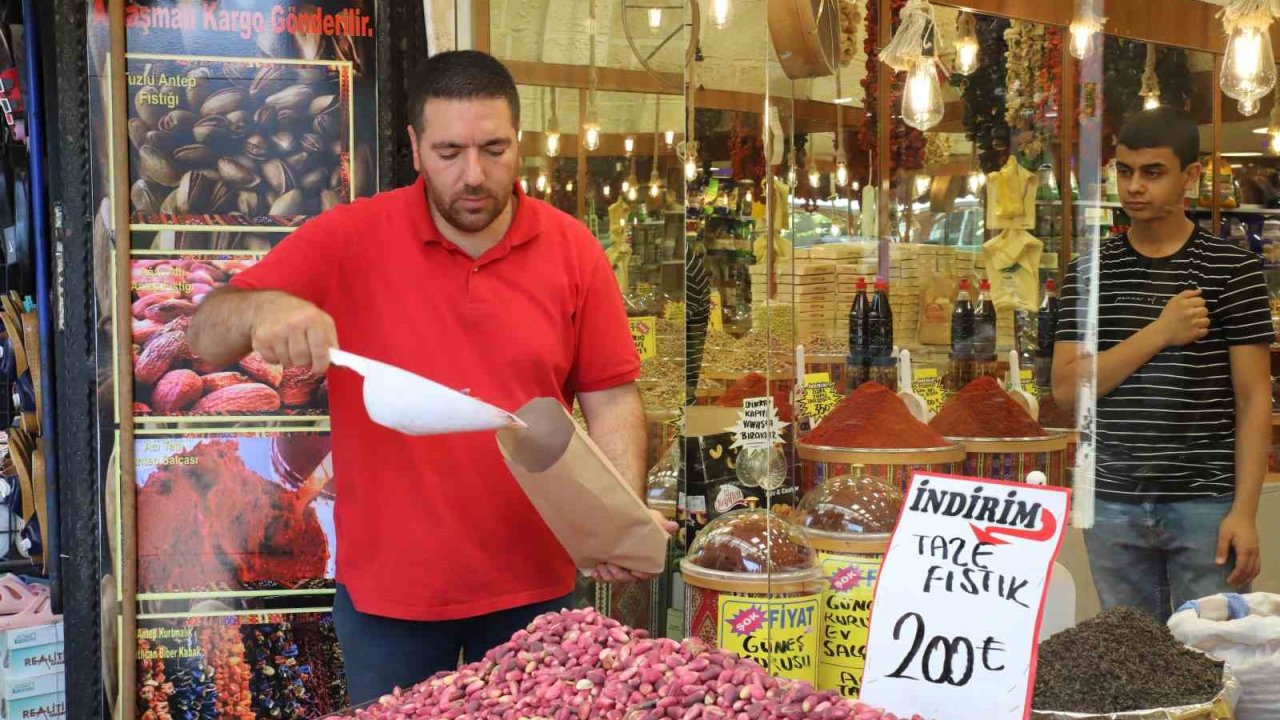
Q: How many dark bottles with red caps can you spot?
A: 5